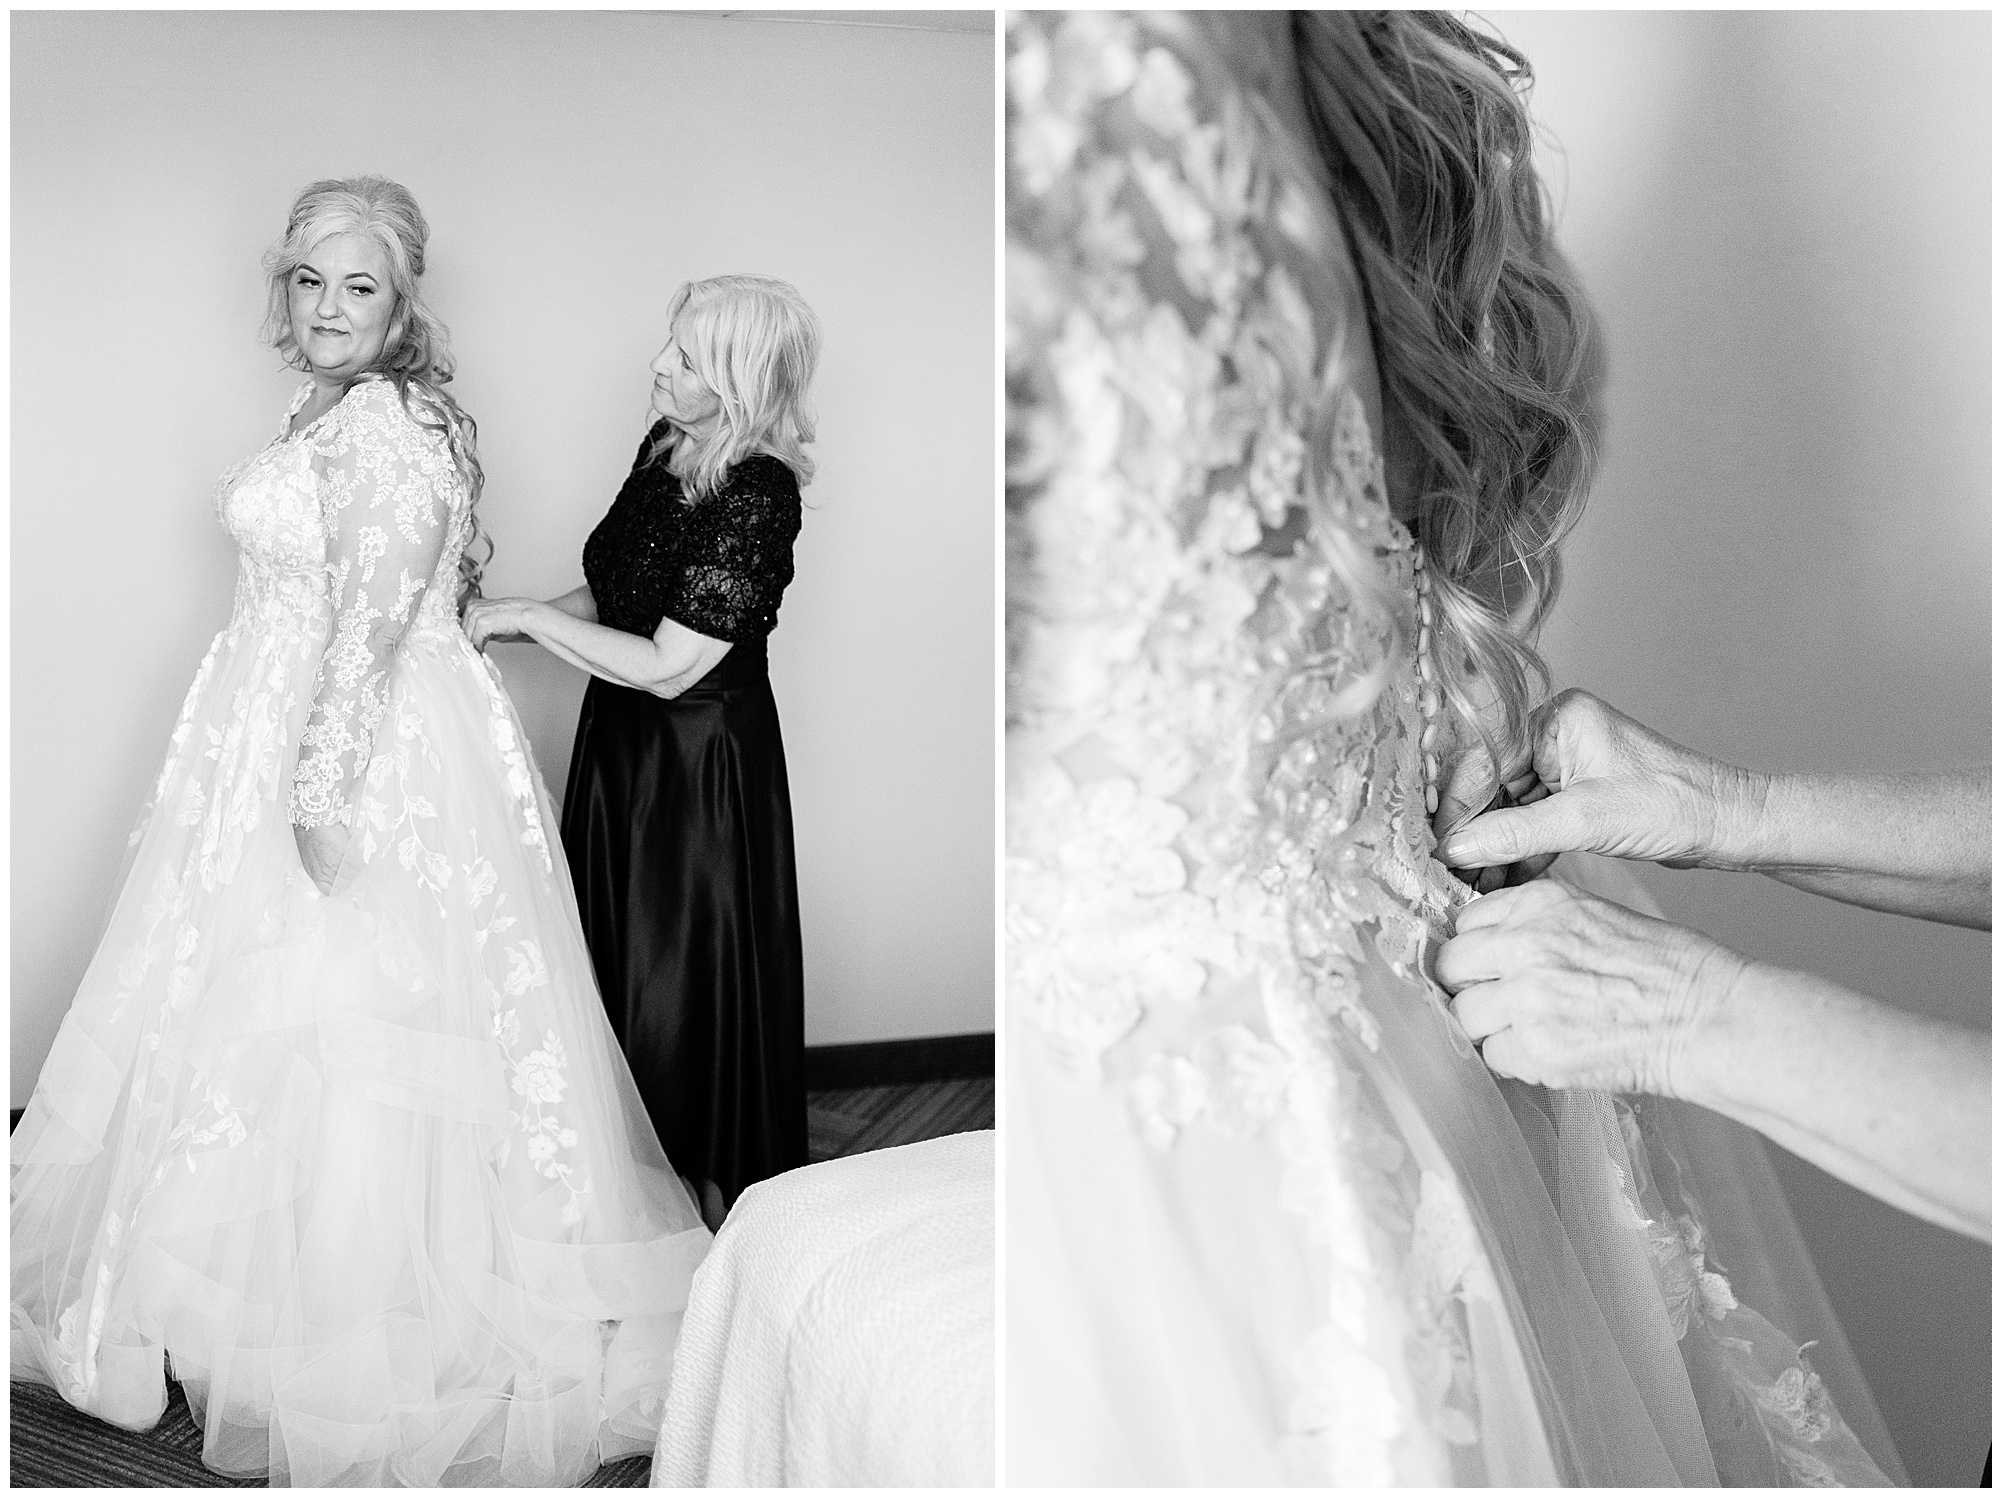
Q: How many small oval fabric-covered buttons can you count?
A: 9